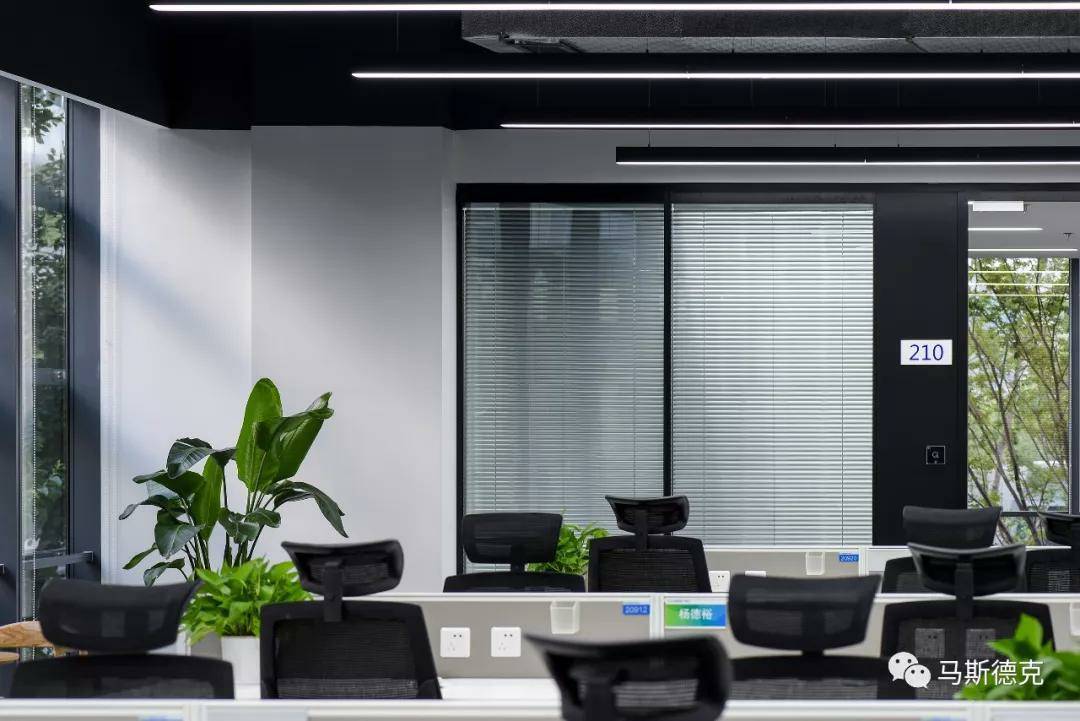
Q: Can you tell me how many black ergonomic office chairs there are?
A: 9